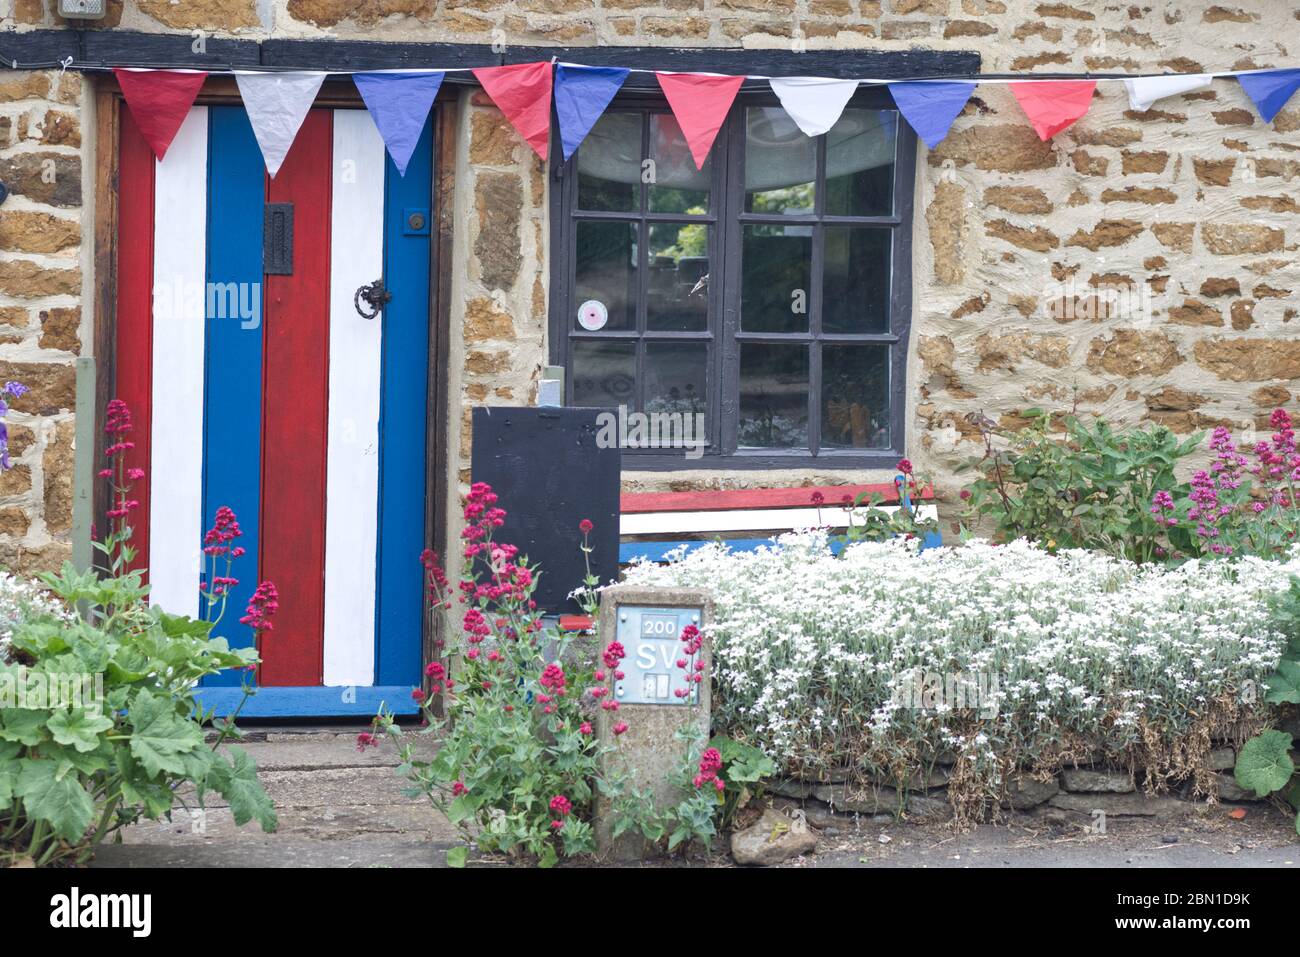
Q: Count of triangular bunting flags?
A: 11